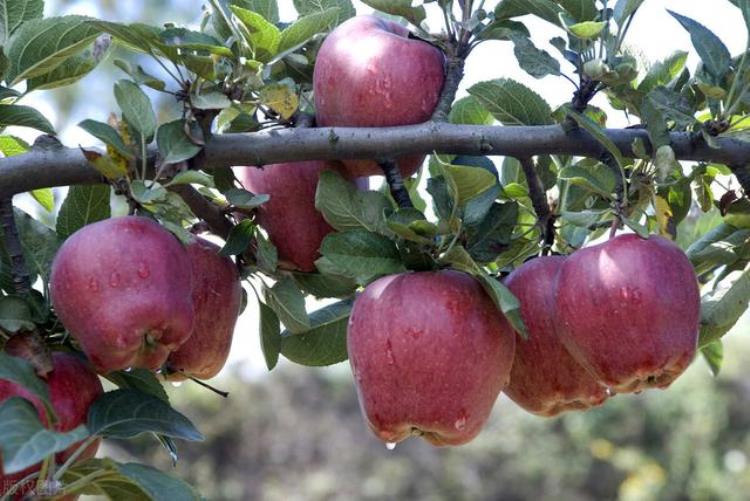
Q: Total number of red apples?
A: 8